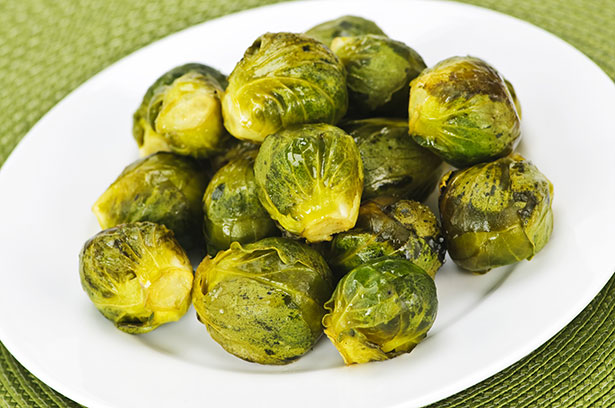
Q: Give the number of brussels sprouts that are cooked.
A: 14